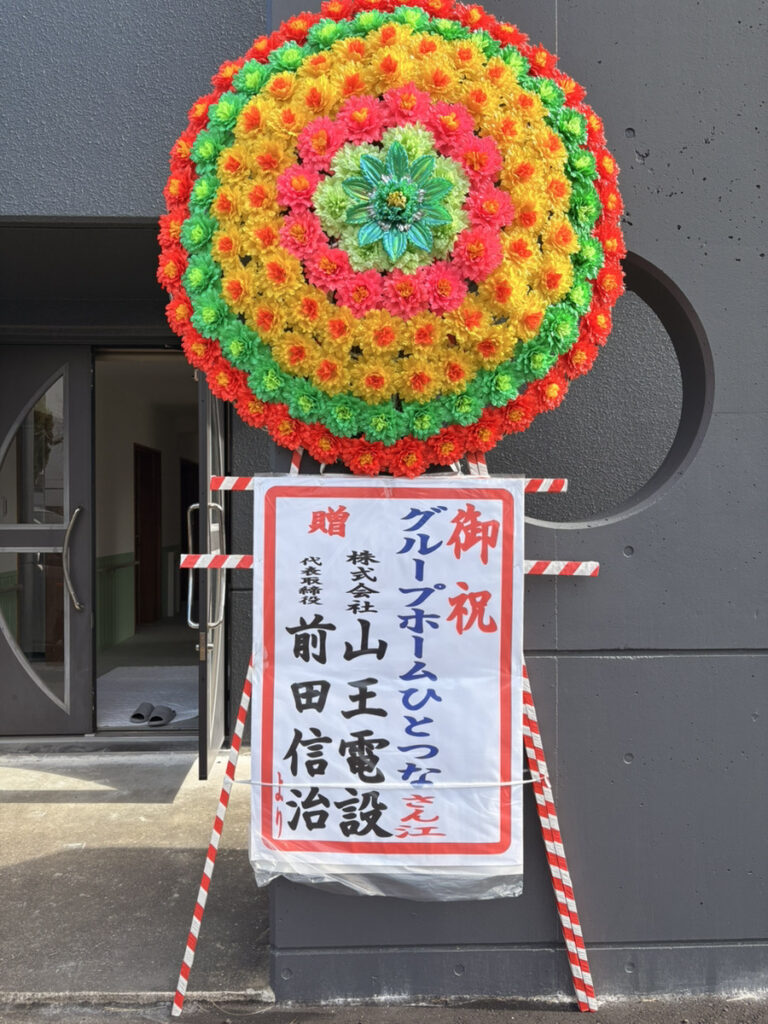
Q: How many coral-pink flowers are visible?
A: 13